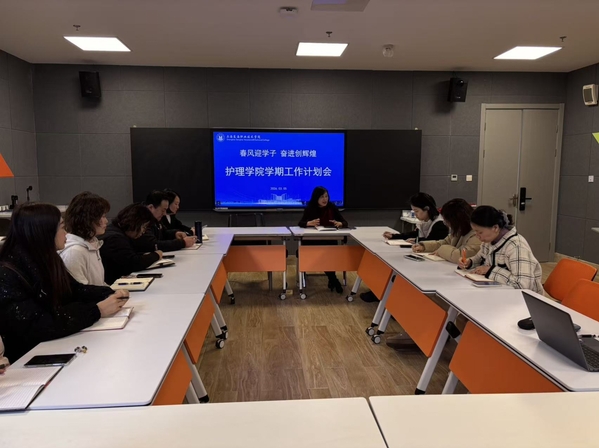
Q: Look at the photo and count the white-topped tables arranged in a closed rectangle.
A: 10